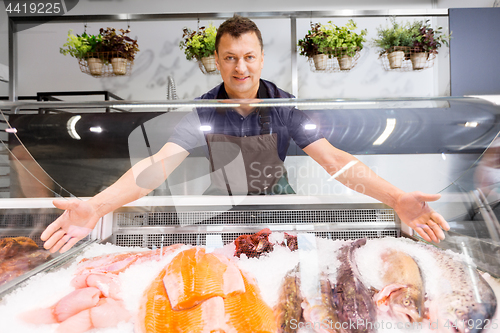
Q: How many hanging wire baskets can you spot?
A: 4